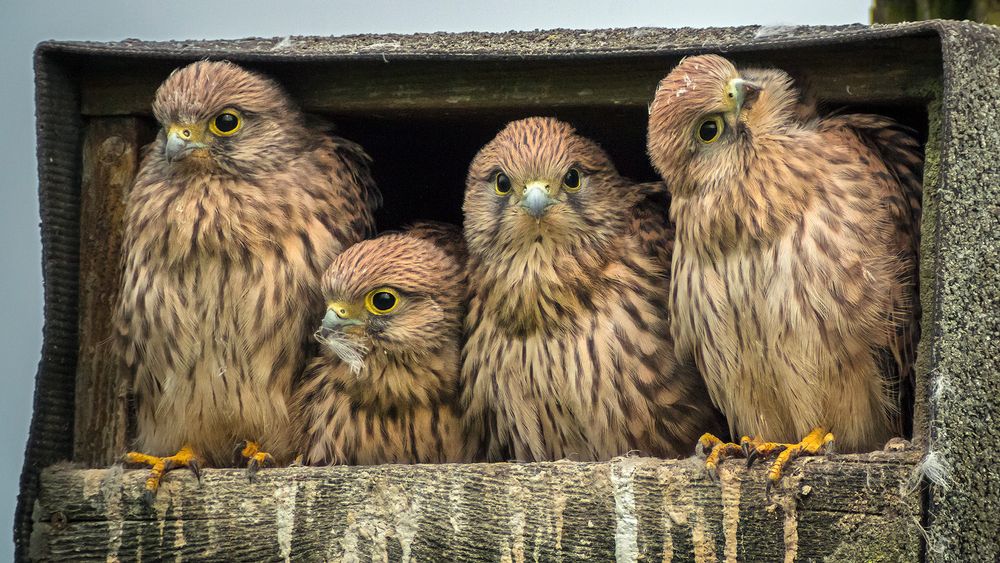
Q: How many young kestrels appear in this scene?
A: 4